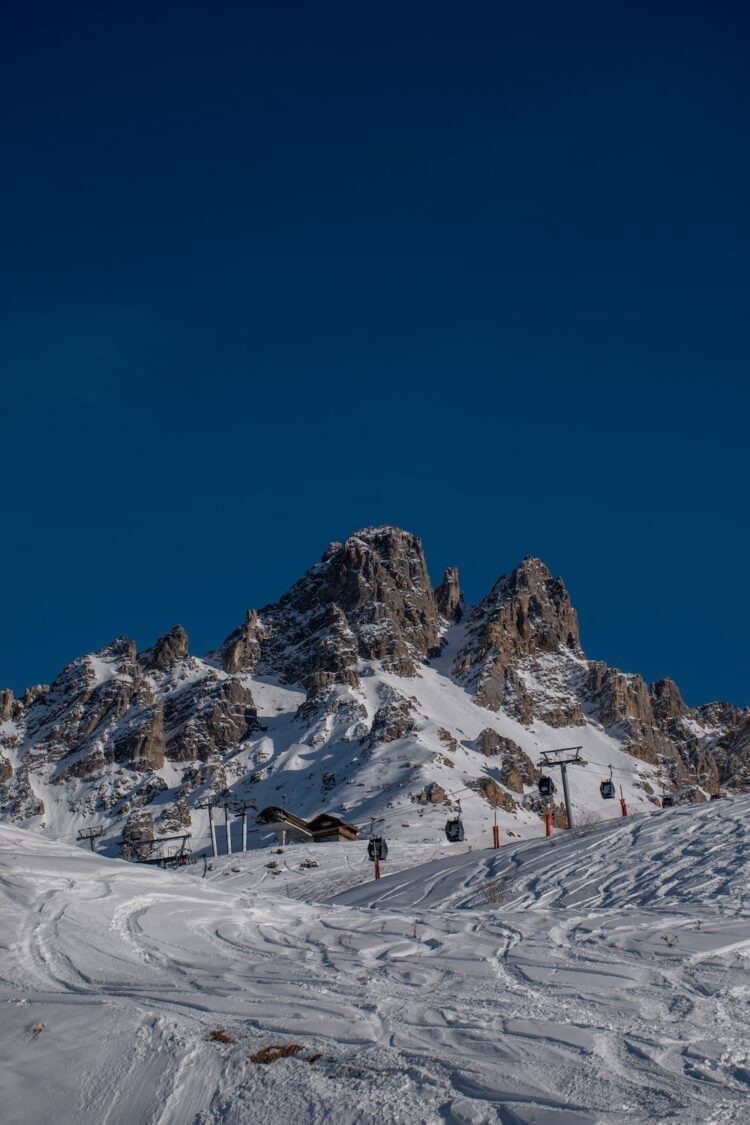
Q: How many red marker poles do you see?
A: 4